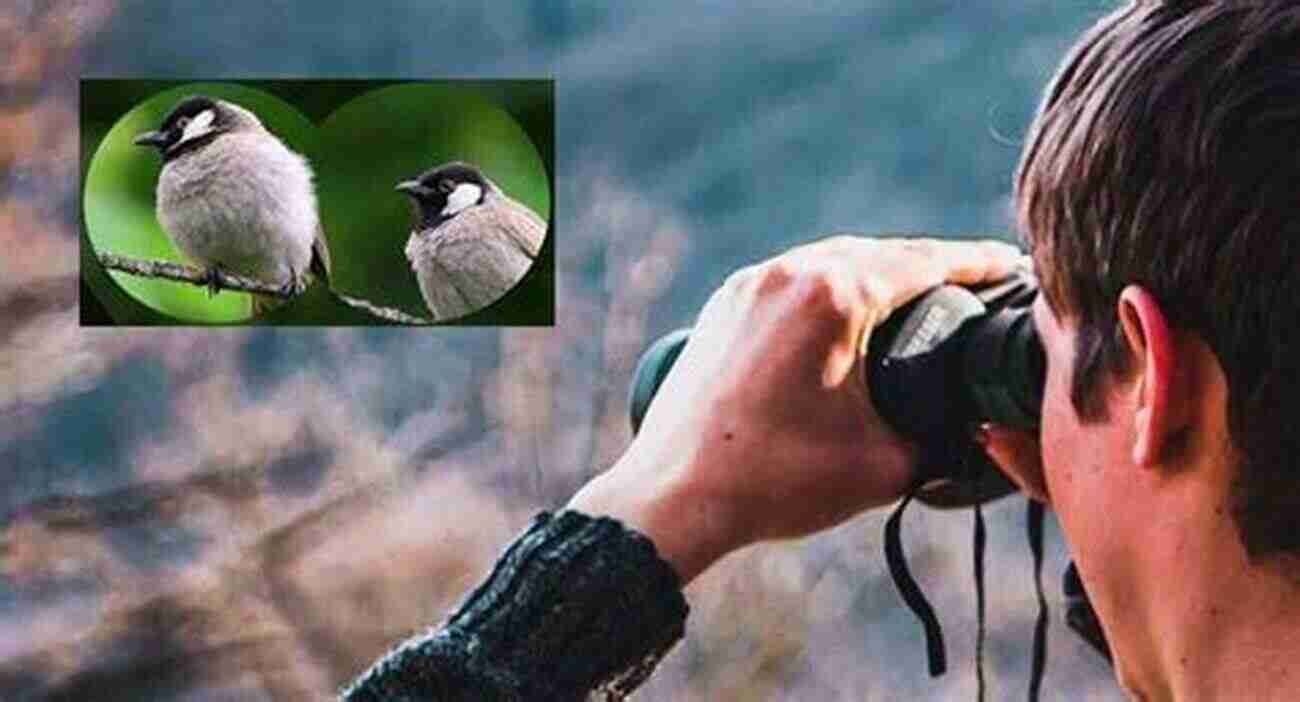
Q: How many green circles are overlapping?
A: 2